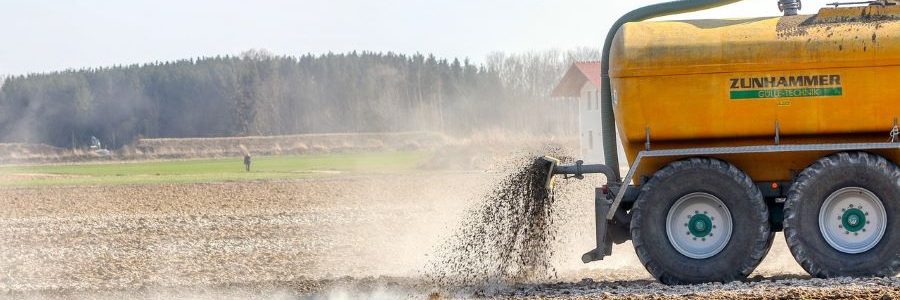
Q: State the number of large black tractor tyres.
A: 2